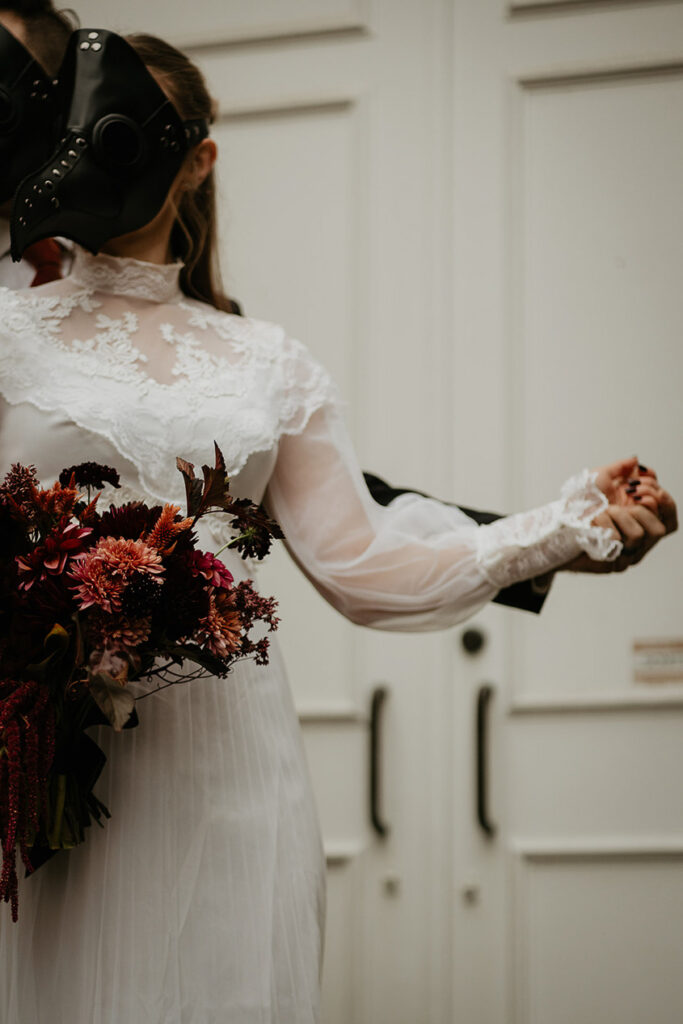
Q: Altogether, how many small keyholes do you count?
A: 2